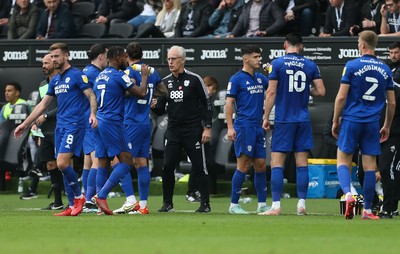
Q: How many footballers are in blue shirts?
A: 7